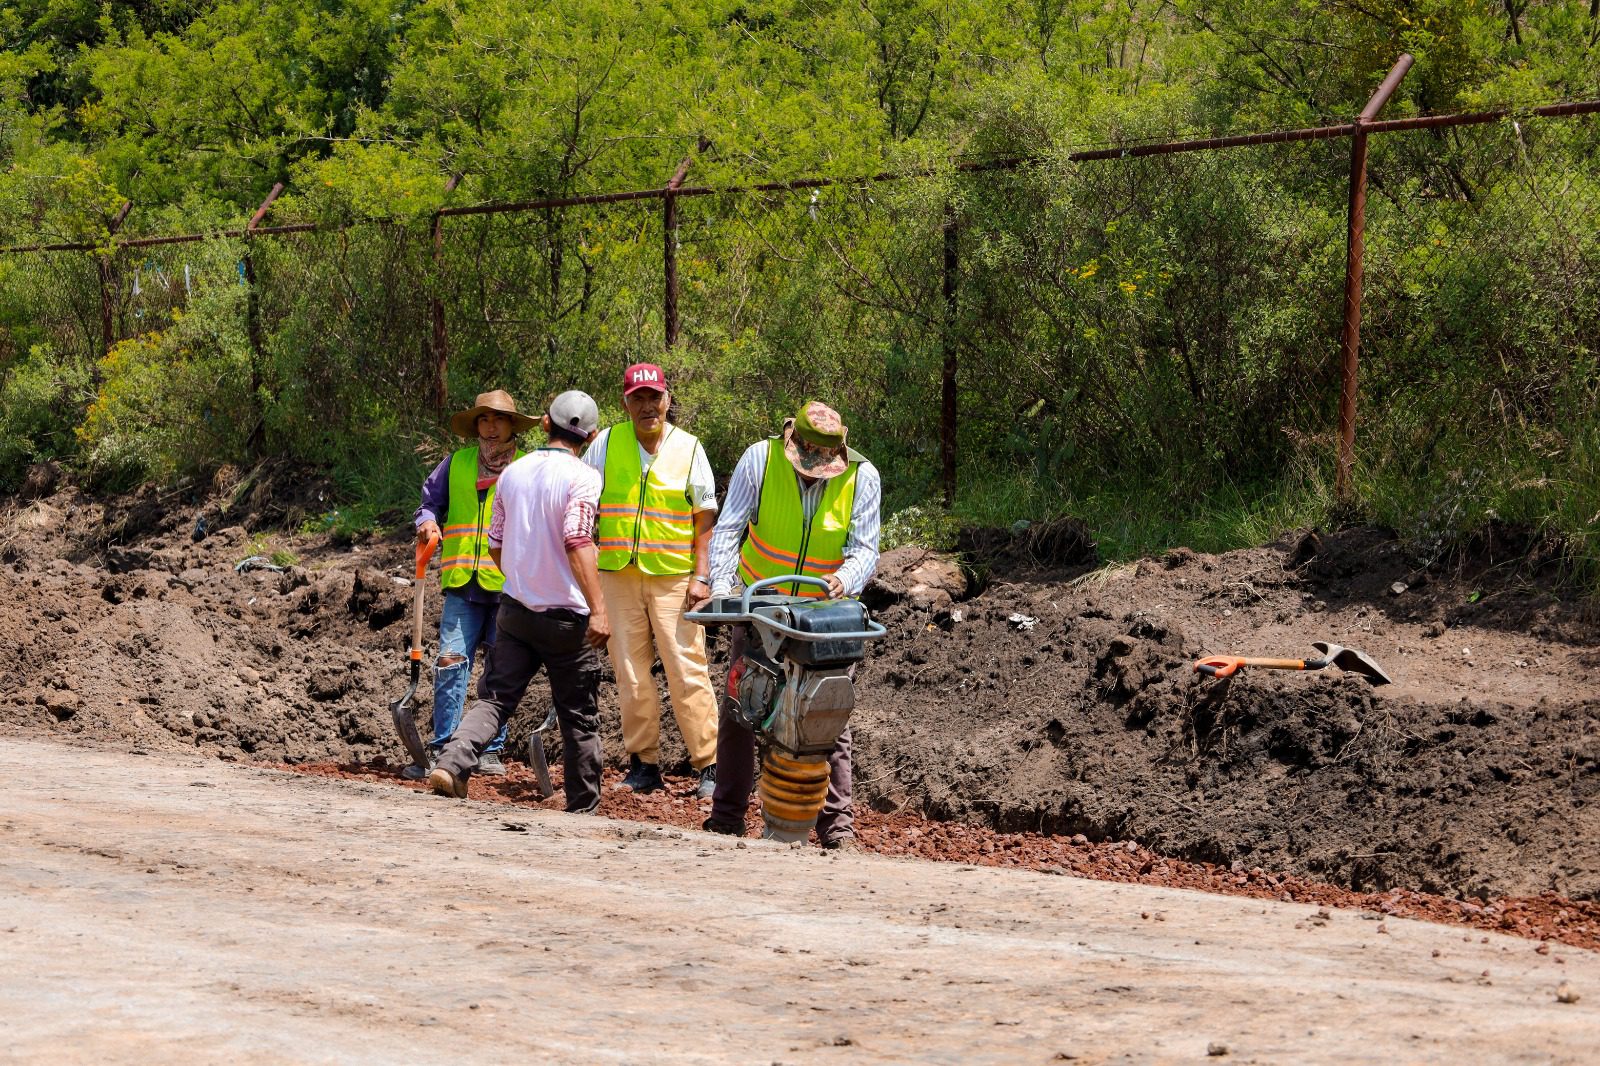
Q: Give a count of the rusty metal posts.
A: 6